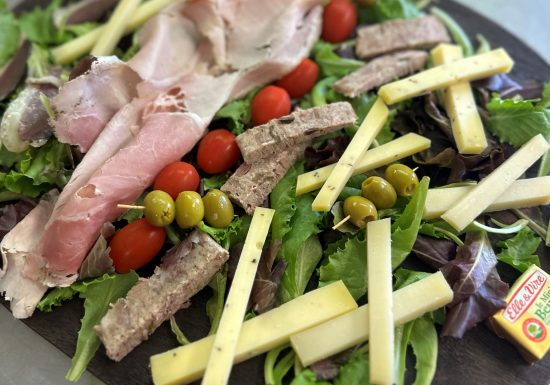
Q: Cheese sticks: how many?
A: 12